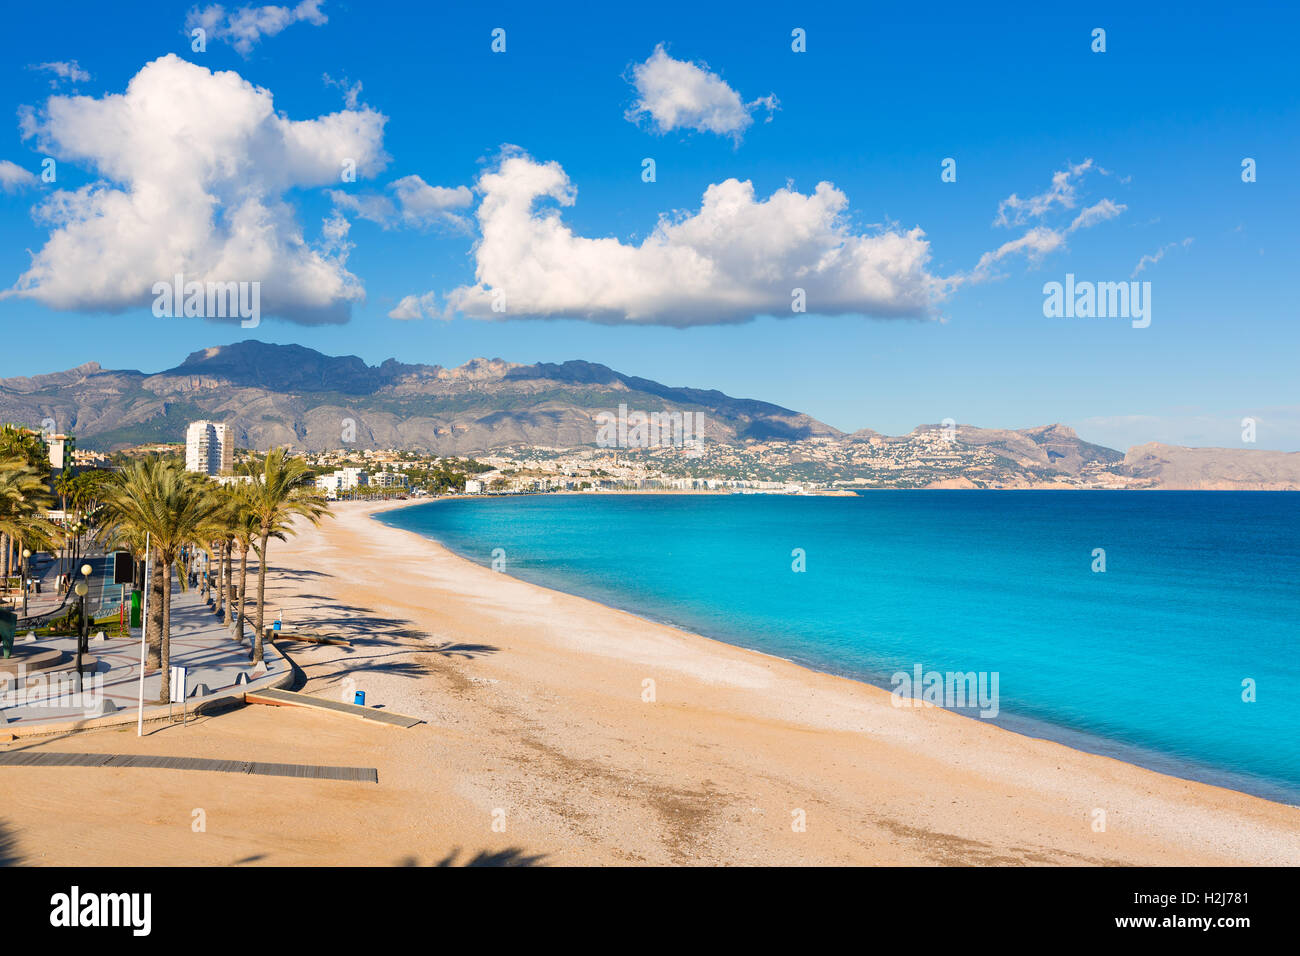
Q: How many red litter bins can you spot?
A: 0